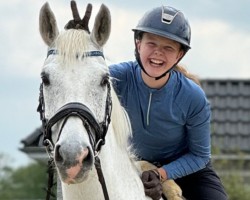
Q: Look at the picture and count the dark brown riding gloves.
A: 2